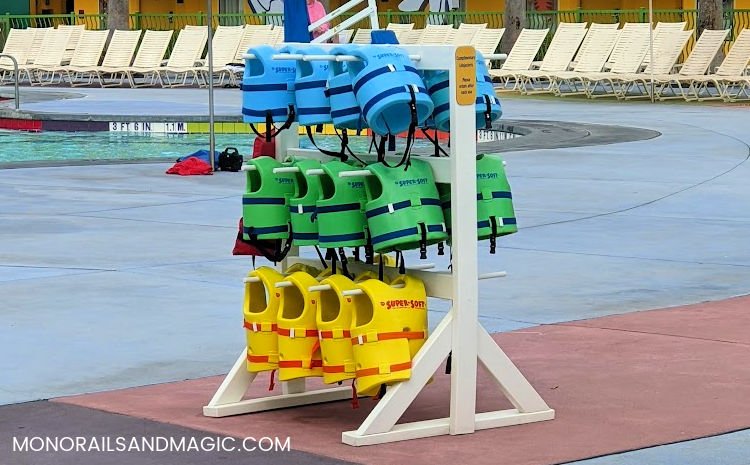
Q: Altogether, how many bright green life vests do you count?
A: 5